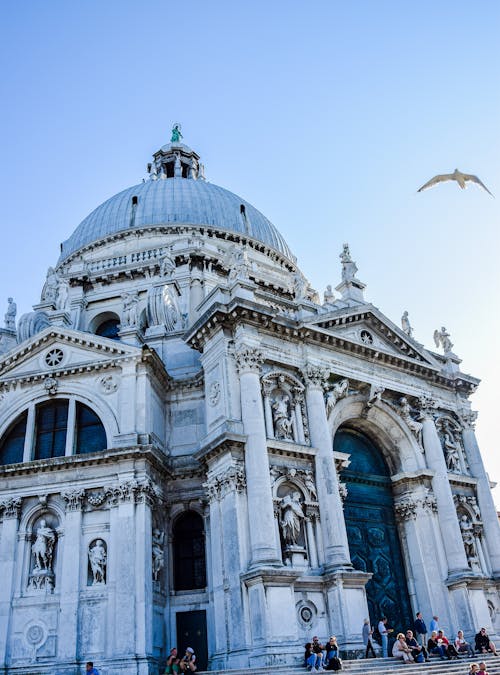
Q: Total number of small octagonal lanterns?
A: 1